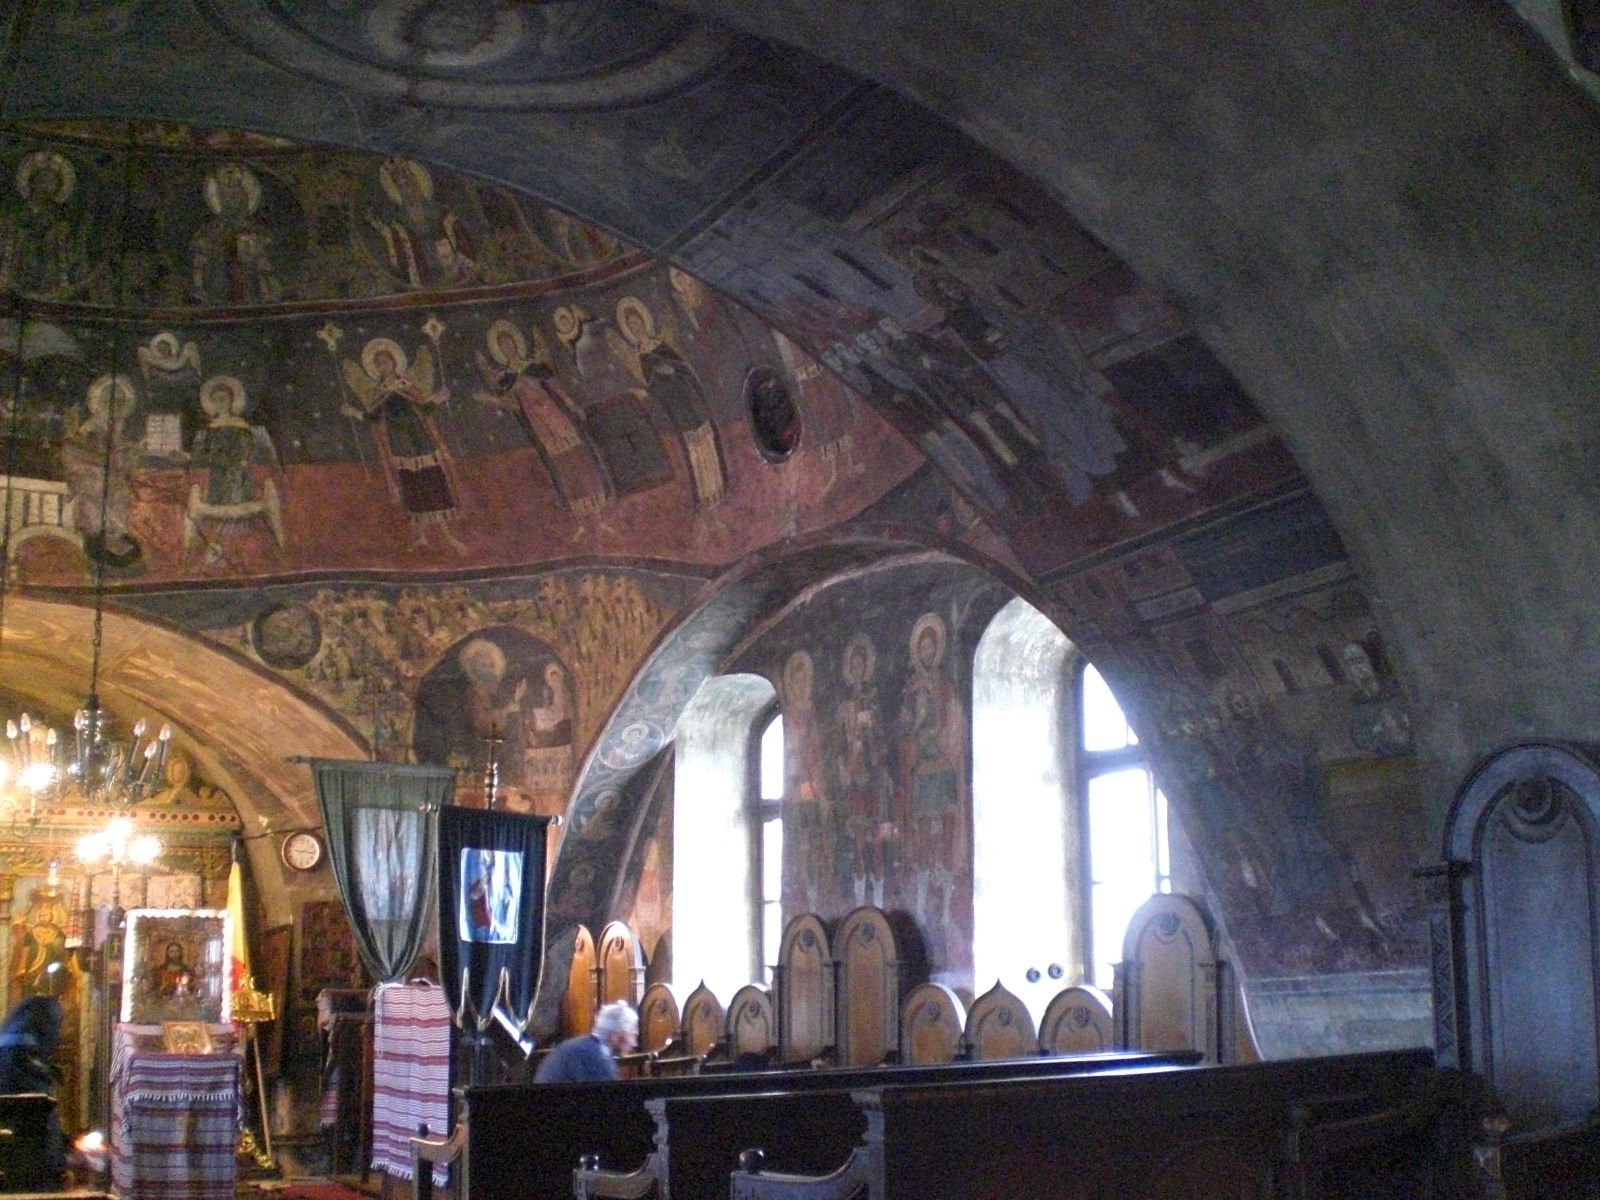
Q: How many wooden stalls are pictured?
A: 12